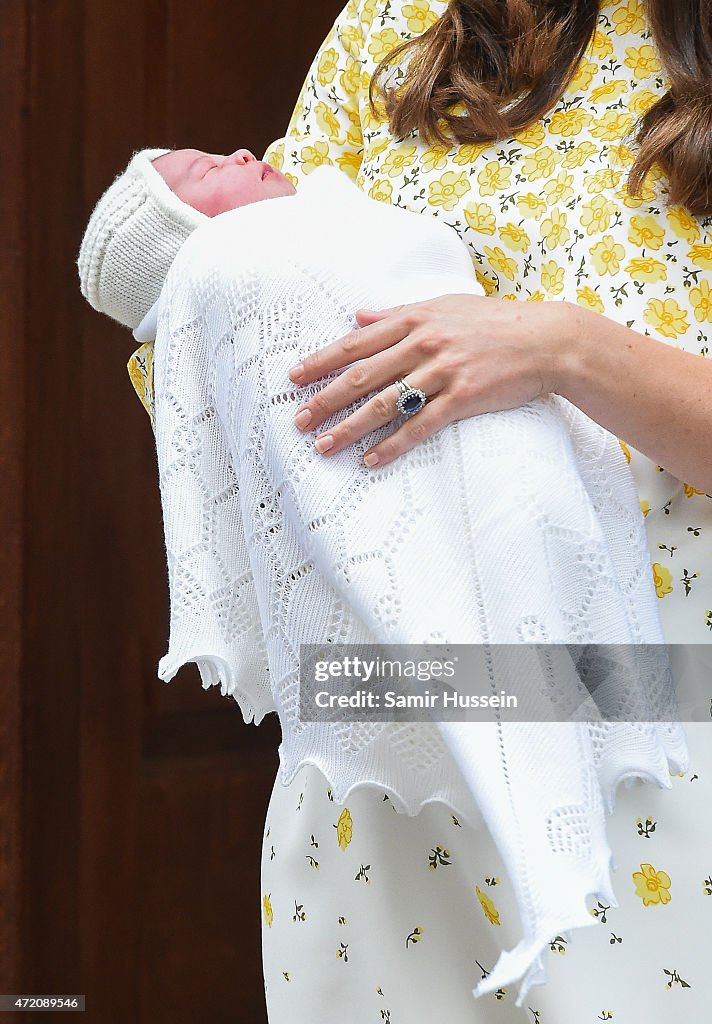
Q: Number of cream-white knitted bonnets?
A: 1